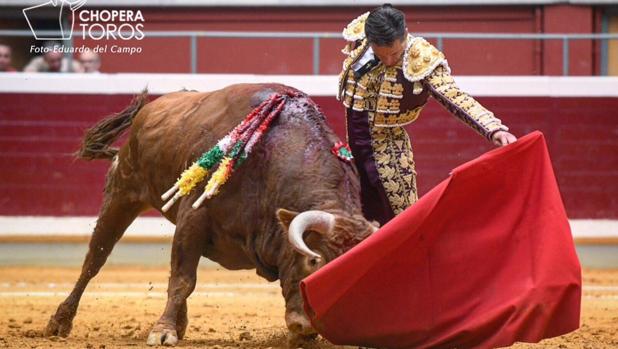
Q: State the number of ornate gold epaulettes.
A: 2